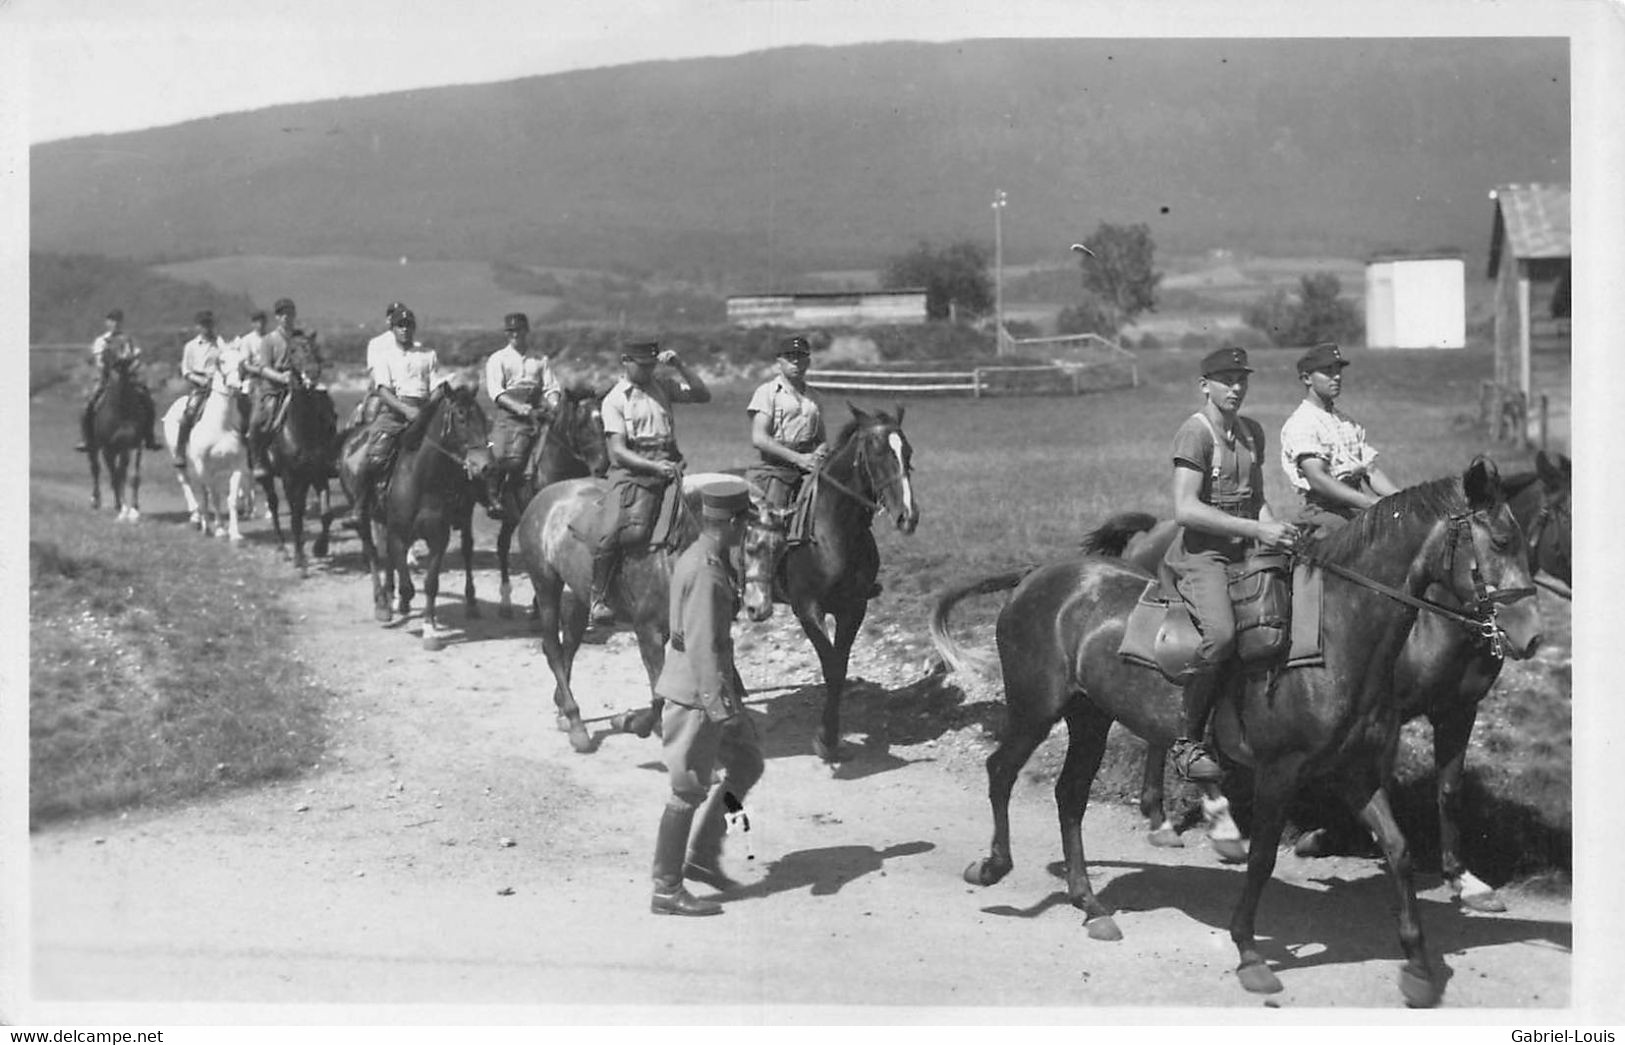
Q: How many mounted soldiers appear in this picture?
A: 11